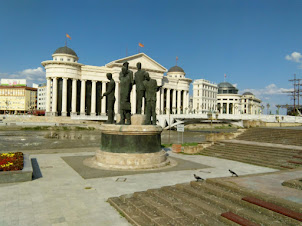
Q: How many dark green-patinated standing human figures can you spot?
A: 5